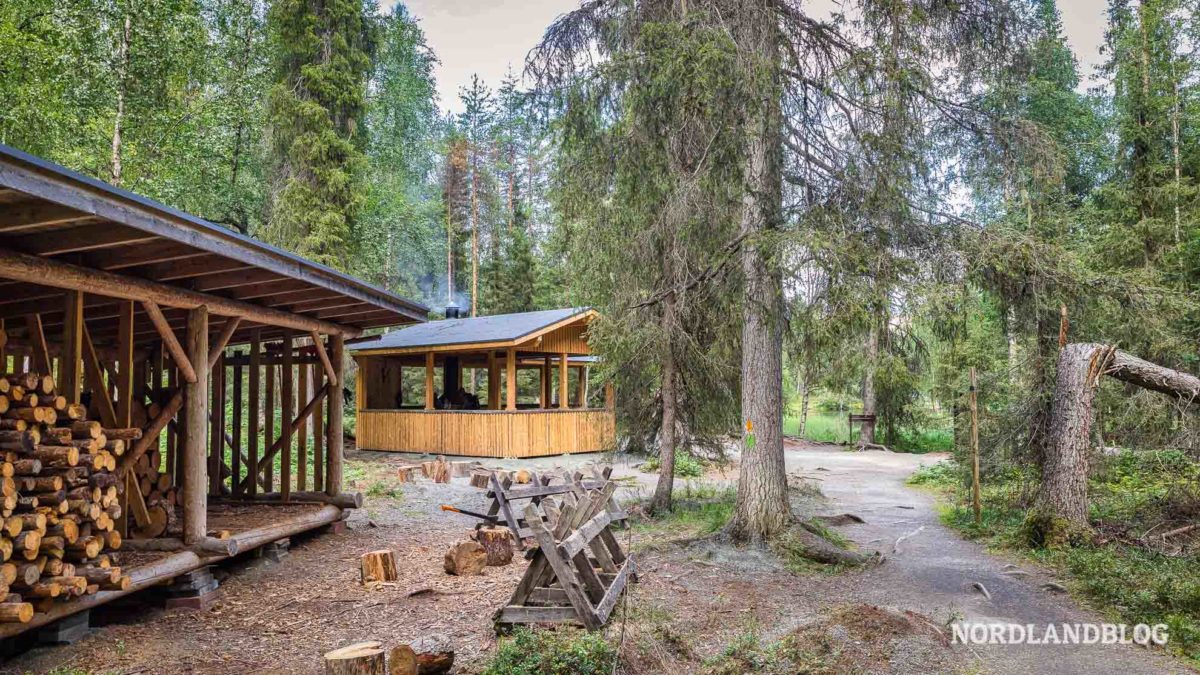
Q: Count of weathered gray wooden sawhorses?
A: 2